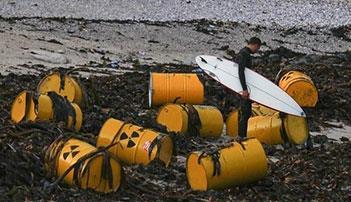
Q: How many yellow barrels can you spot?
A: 10